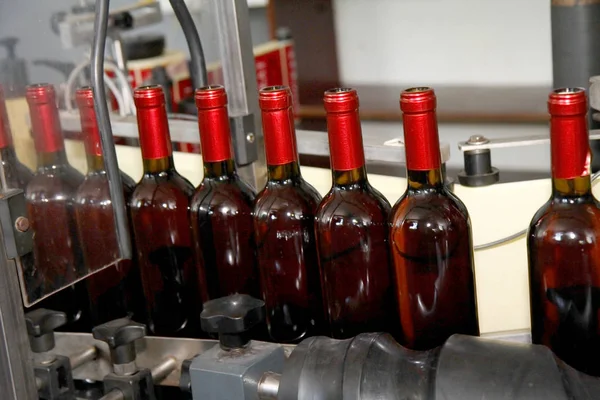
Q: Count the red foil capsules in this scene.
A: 9